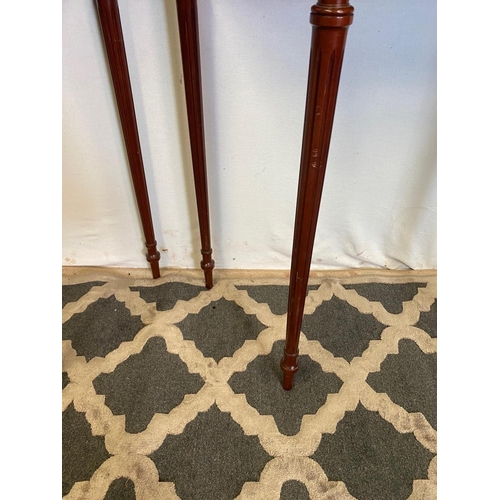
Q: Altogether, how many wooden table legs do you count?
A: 3